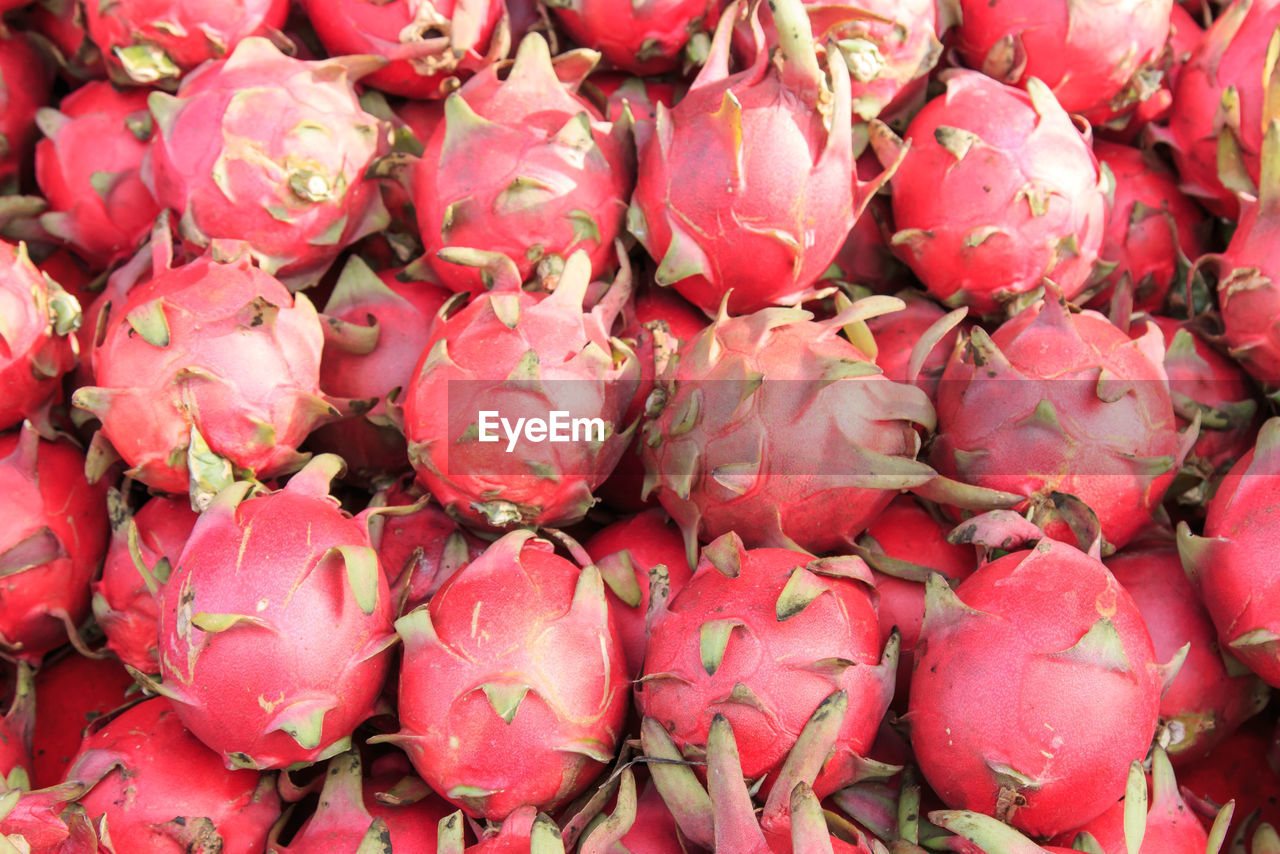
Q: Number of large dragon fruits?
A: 12